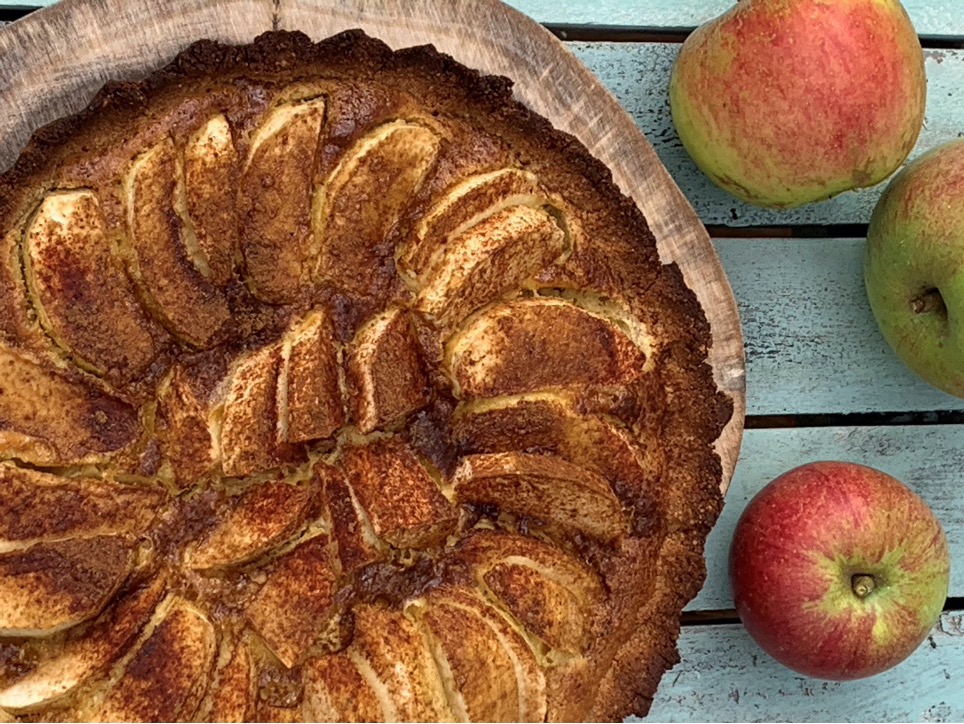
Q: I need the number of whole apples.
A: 3